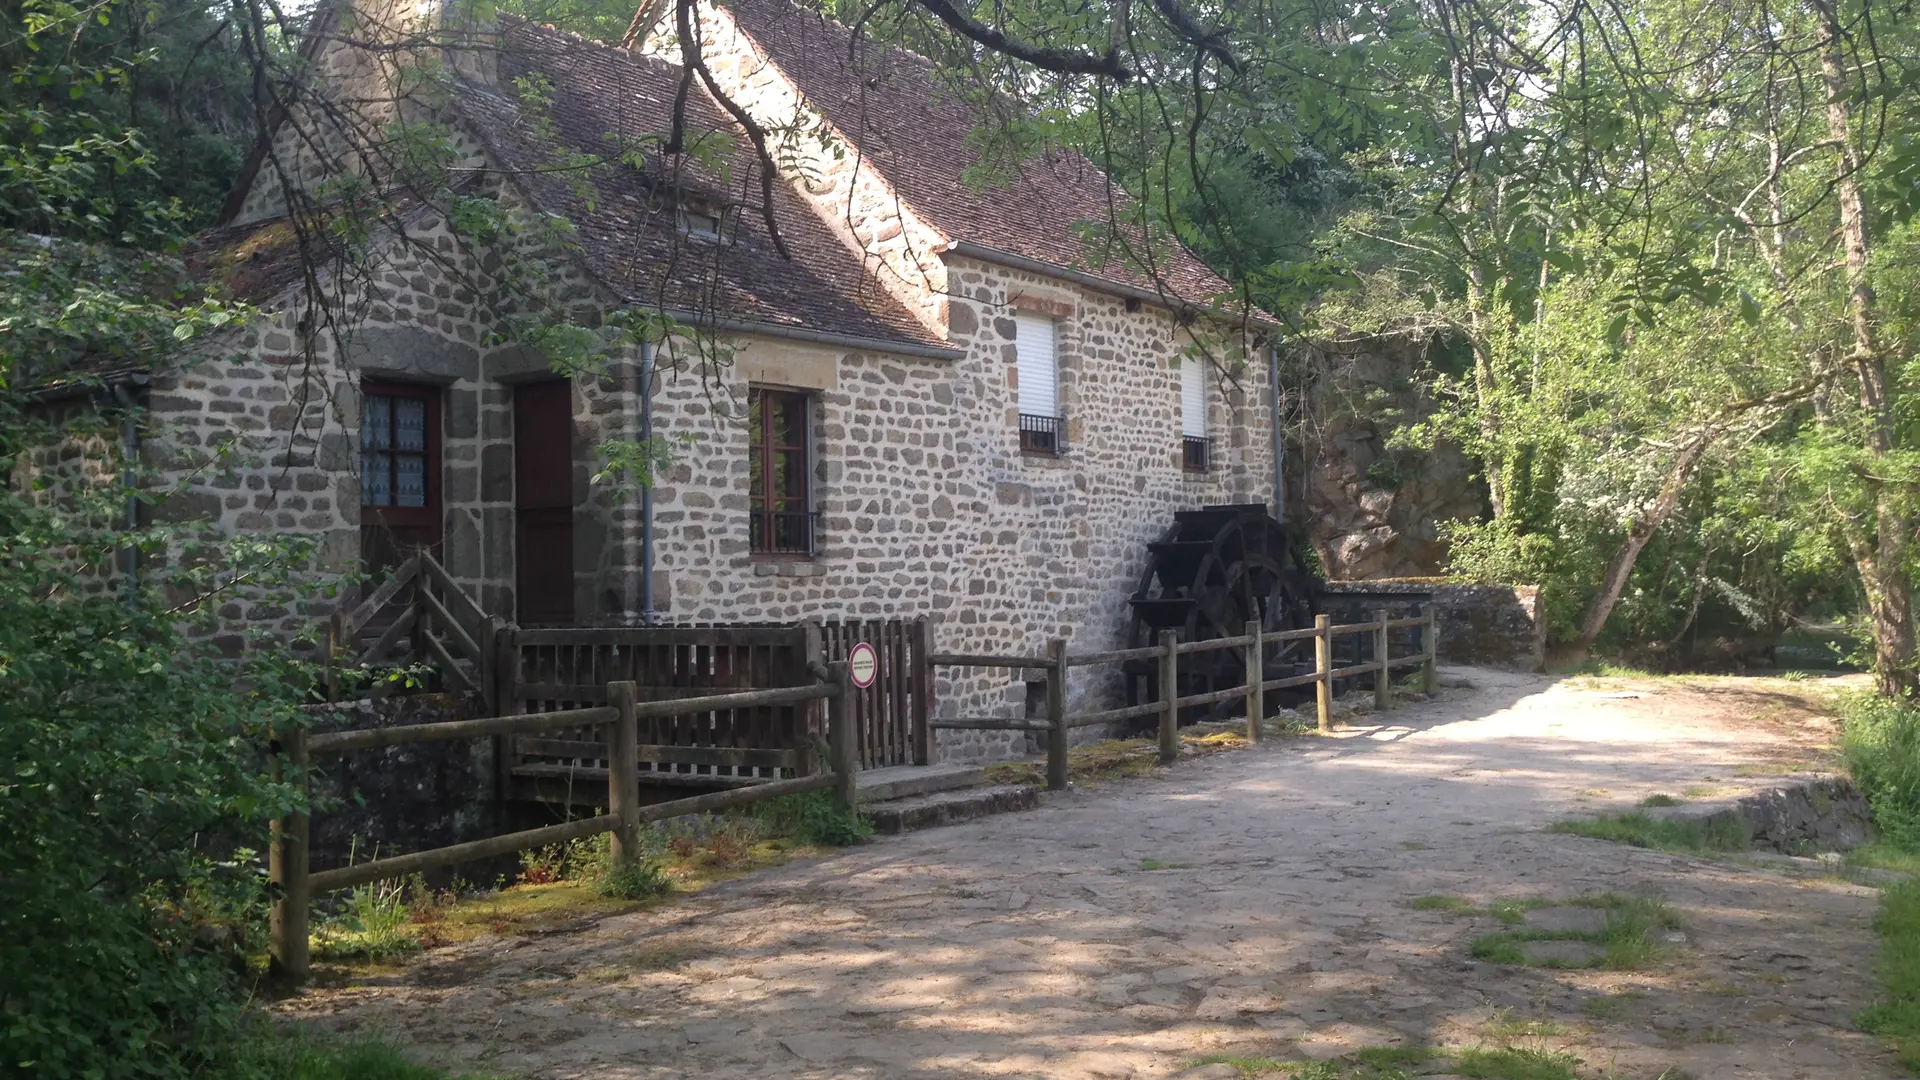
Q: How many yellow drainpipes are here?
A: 0